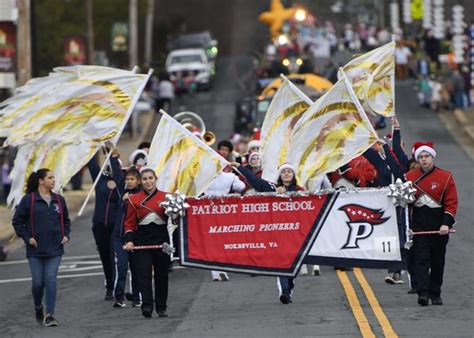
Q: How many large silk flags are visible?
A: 6